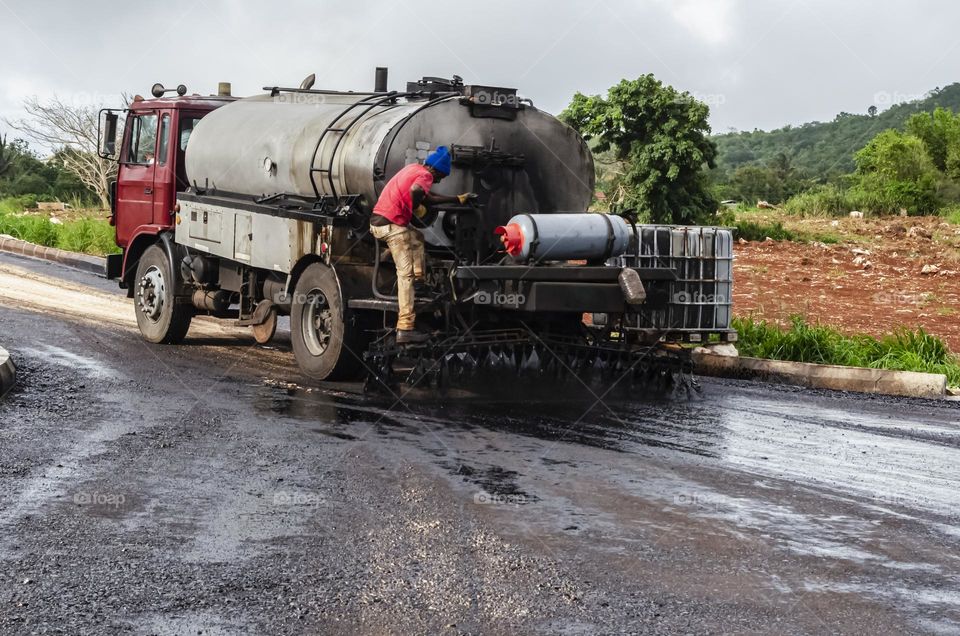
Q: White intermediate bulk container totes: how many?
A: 1